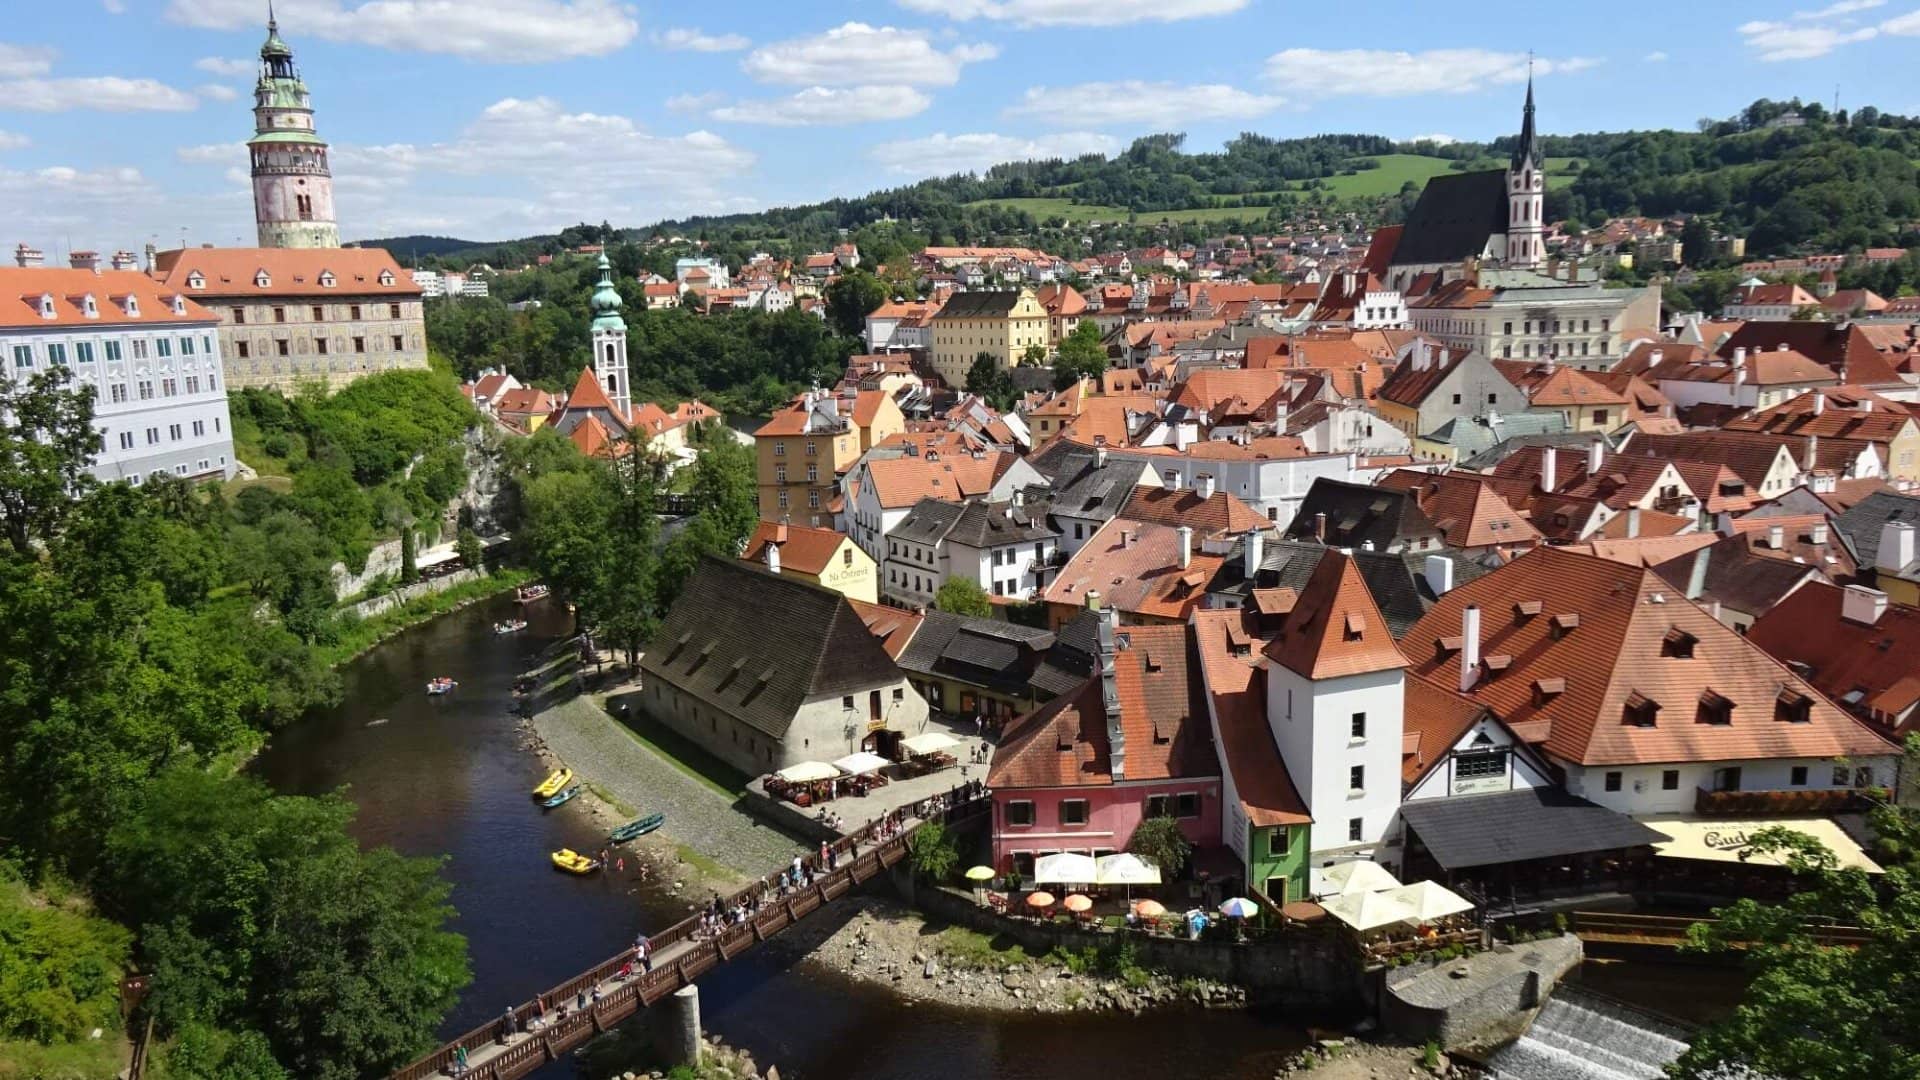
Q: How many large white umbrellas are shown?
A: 8